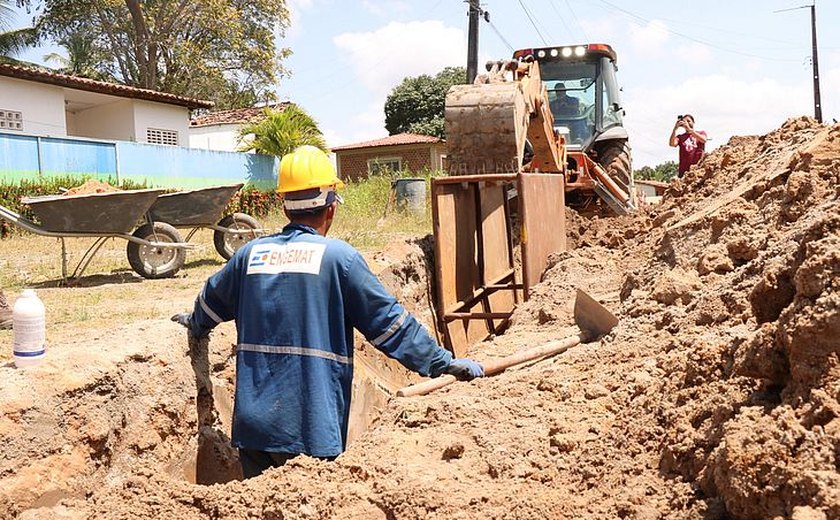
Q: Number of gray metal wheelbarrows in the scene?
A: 2